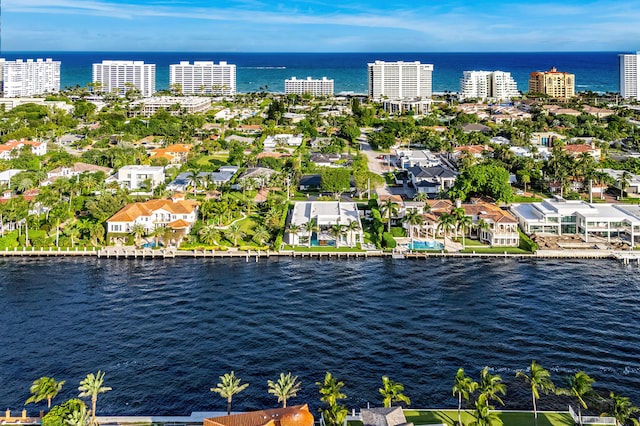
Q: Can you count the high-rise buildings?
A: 8